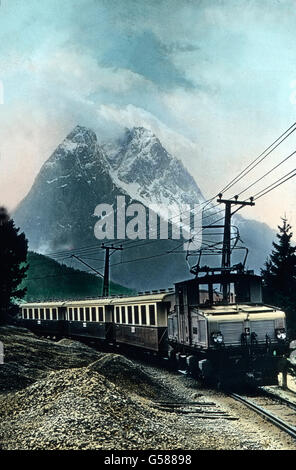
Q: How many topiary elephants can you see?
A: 0